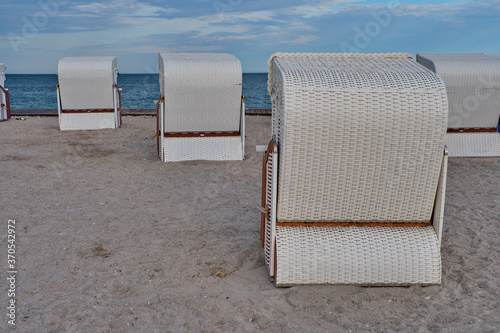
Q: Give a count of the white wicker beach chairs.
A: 5